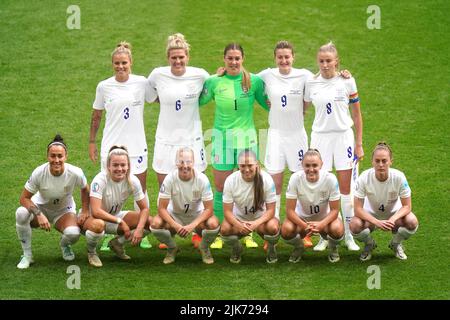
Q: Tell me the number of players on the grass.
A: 11